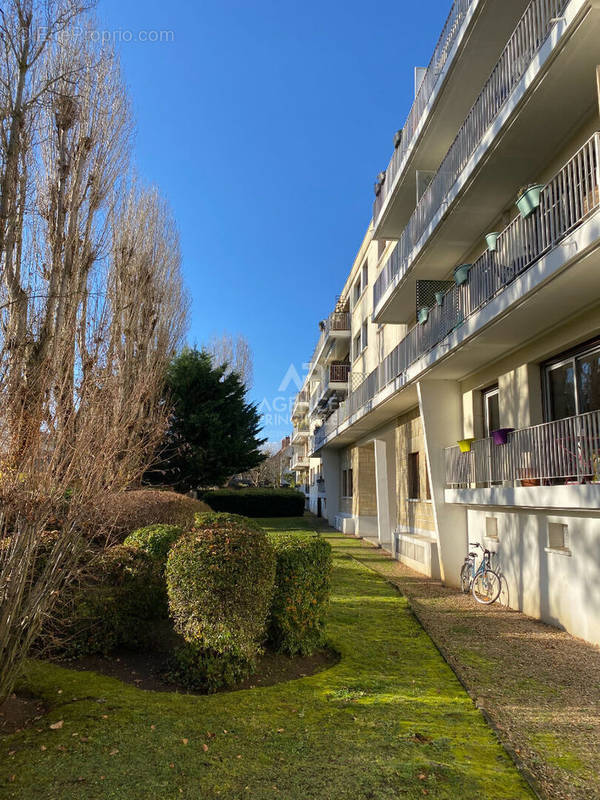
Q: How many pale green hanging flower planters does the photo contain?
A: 5